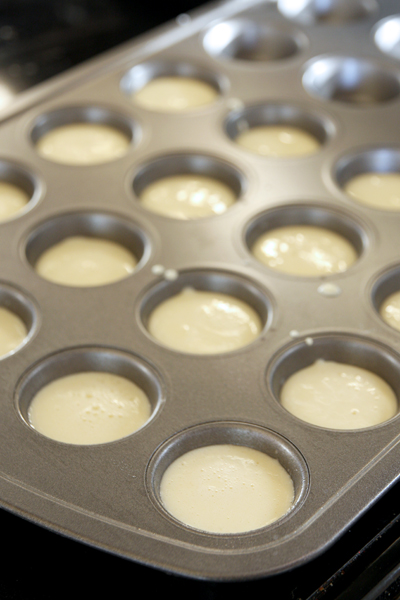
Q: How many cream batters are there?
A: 14